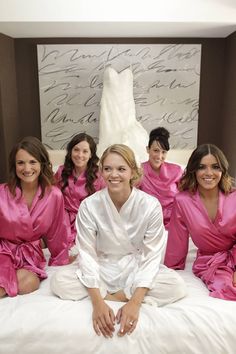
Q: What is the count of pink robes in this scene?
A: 4